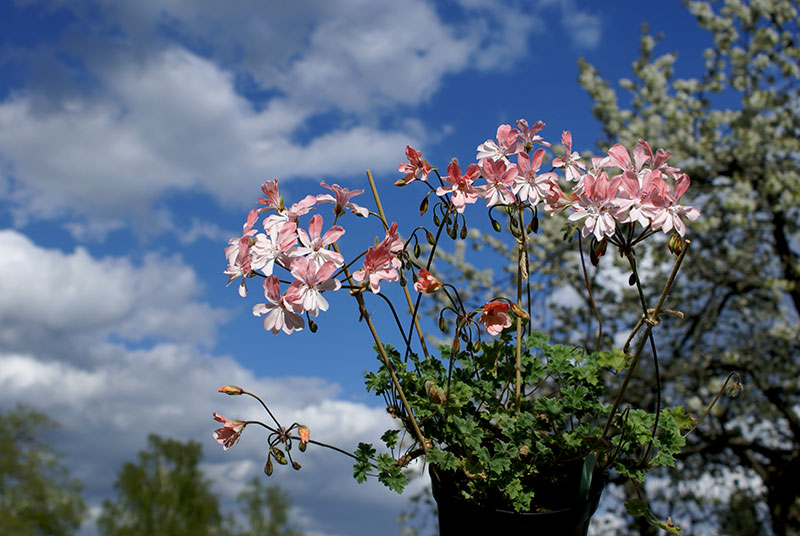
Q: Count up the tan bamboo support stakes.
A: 4